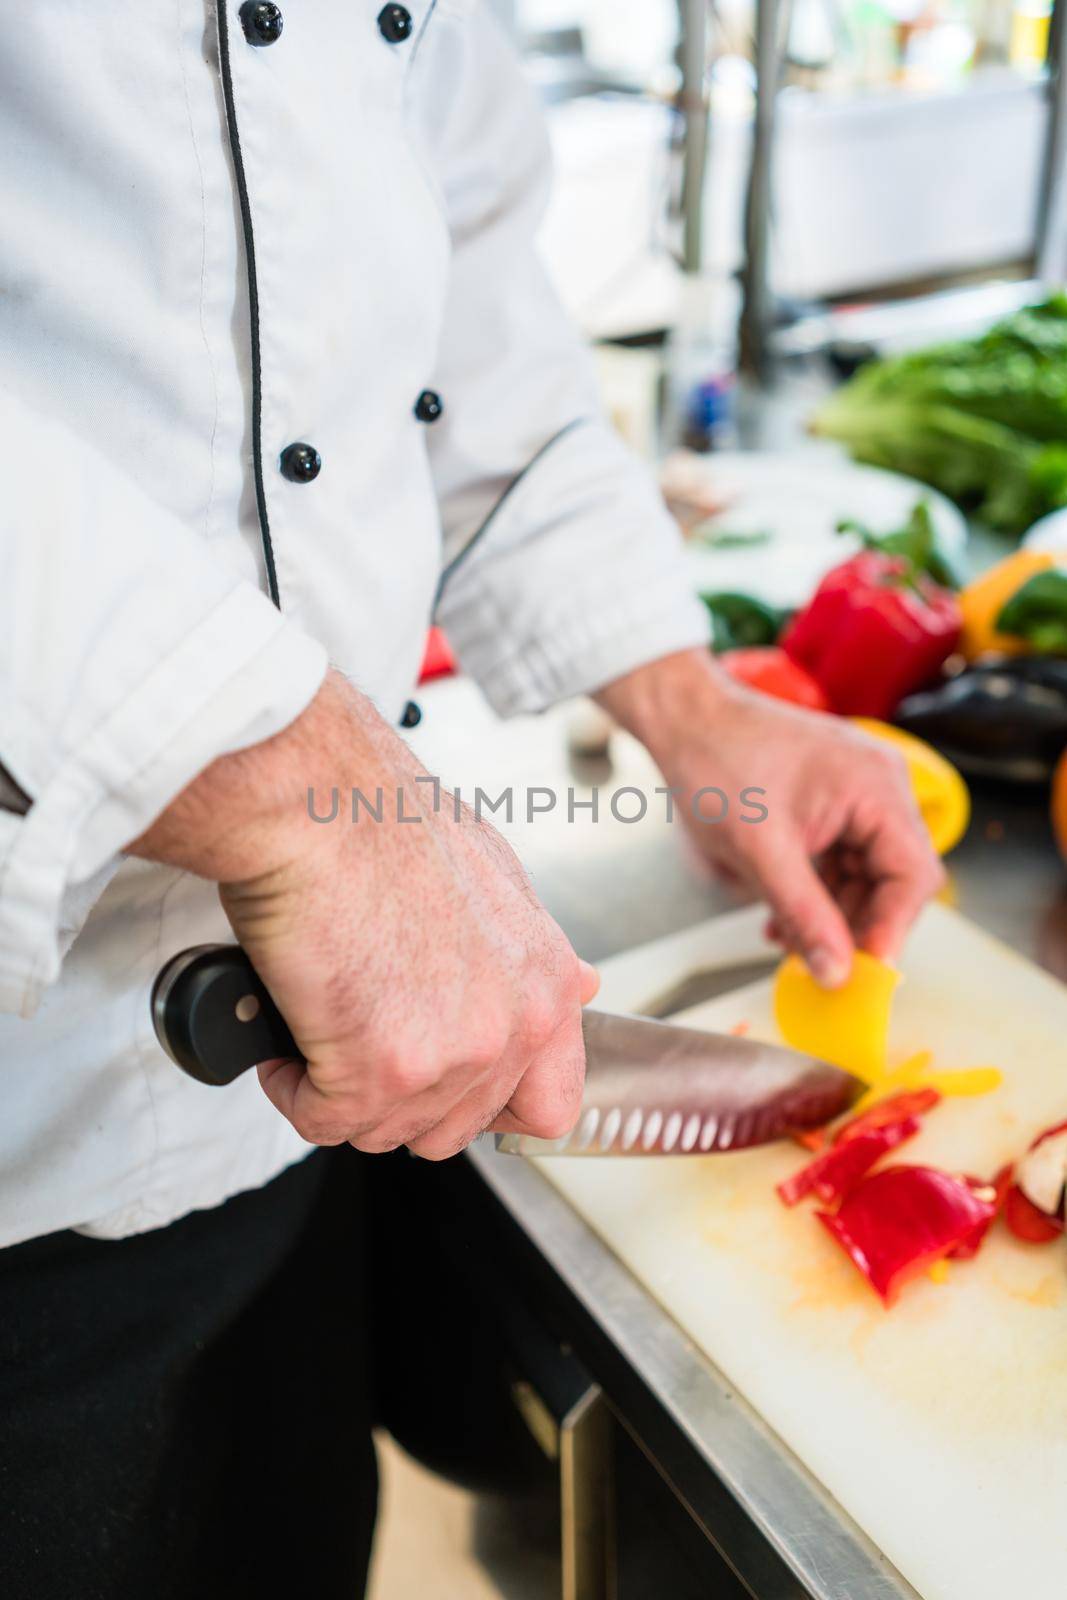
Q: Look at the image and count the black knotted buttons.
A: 5